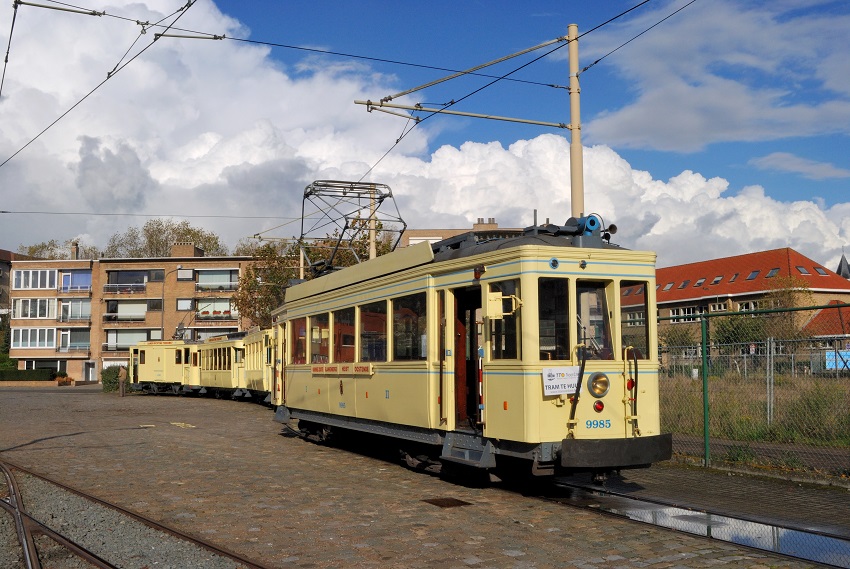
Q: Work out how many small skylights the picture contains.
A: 12